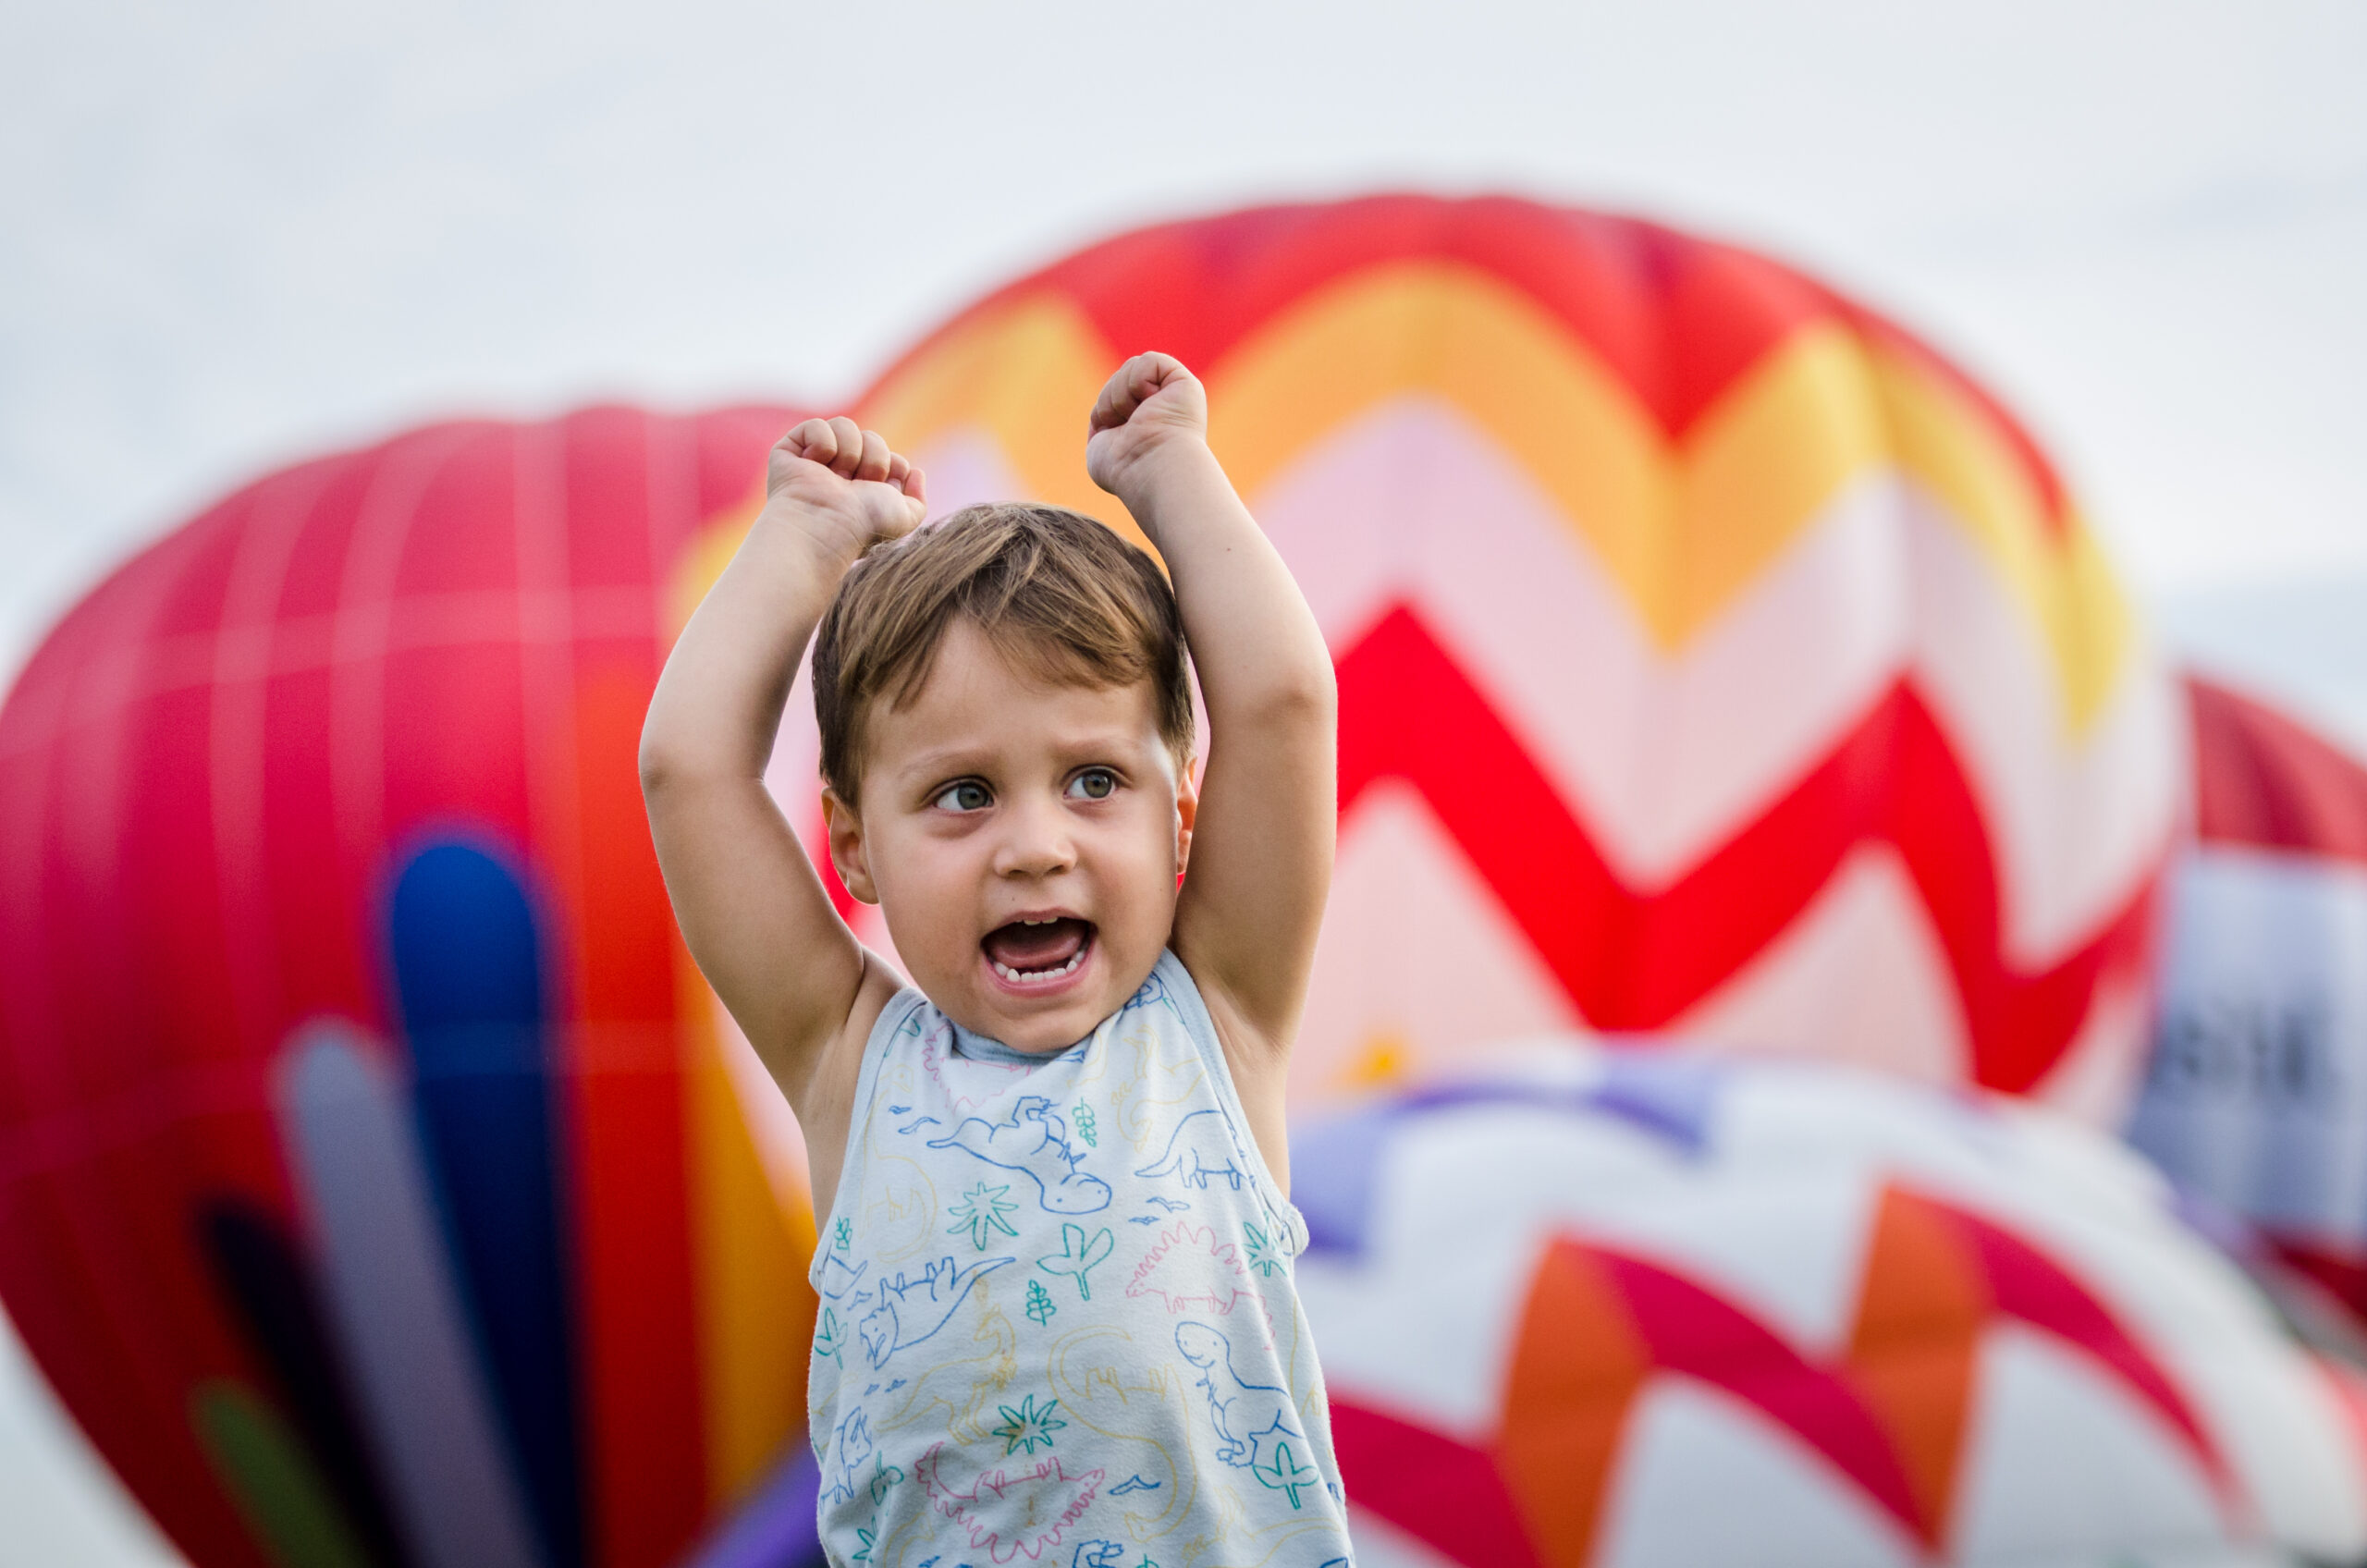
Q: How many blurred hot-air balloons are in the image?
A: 4